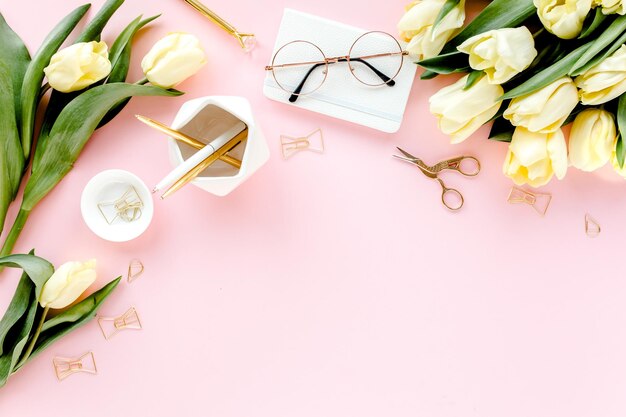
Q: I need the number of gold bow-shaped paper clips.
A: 5